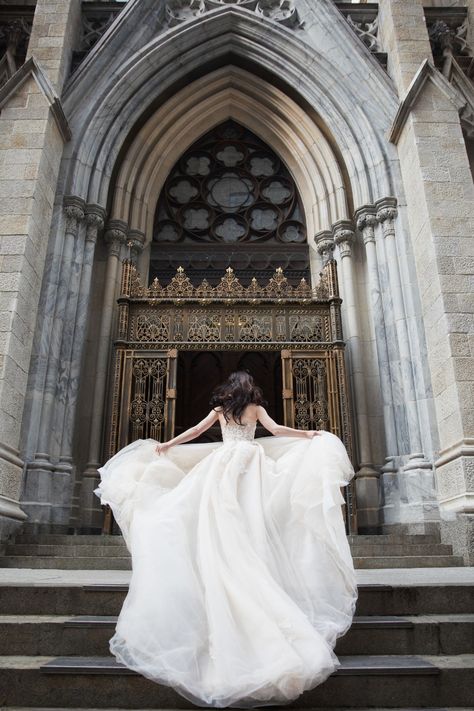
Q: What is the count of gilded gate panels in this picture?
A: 2